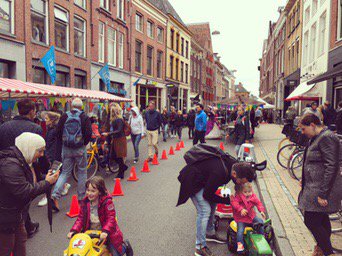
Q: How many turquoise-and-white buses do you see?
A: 0